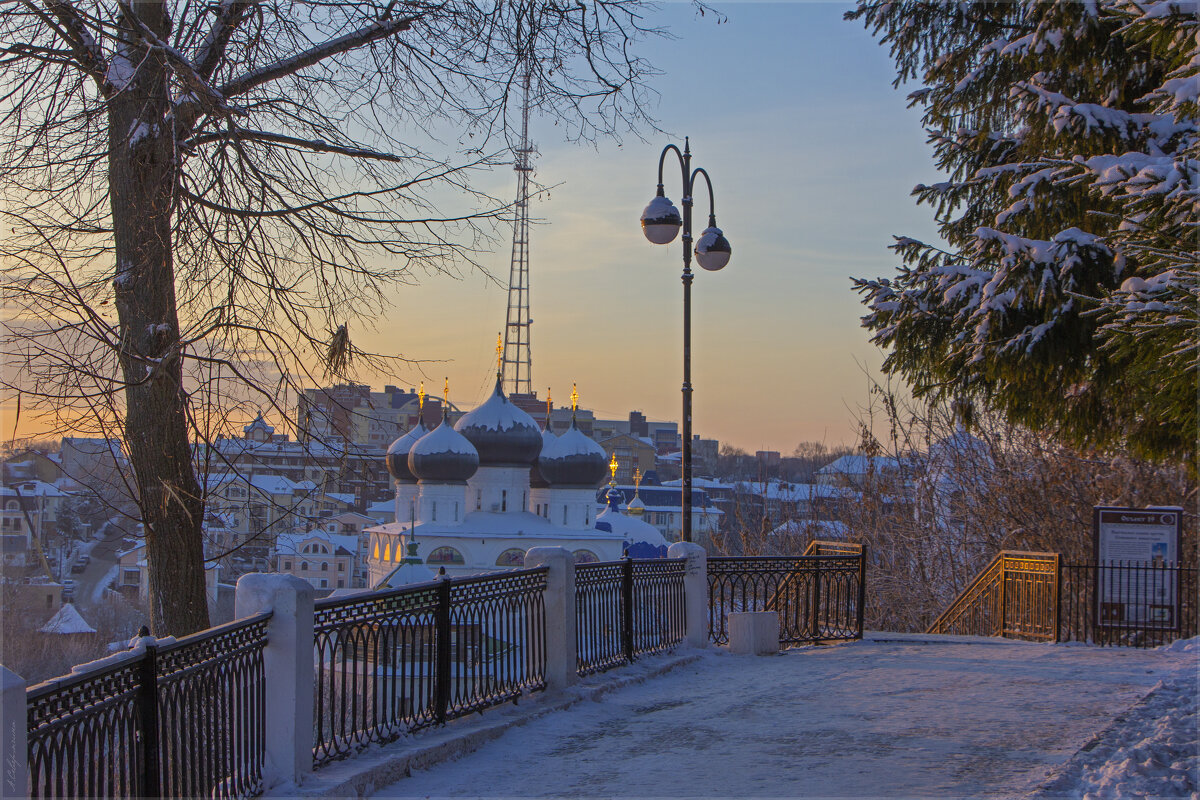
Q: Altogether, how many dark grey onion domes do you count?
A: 5